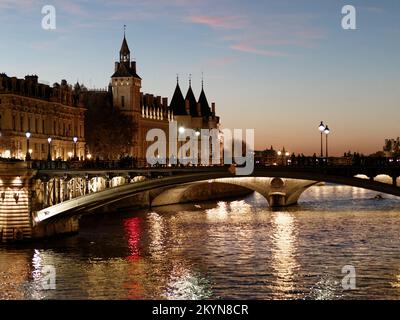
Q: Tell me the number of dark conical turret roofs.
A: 3